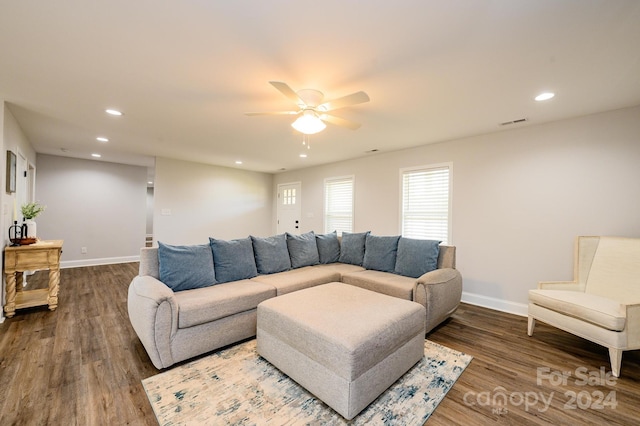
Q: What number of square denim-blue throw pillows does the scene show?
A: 8